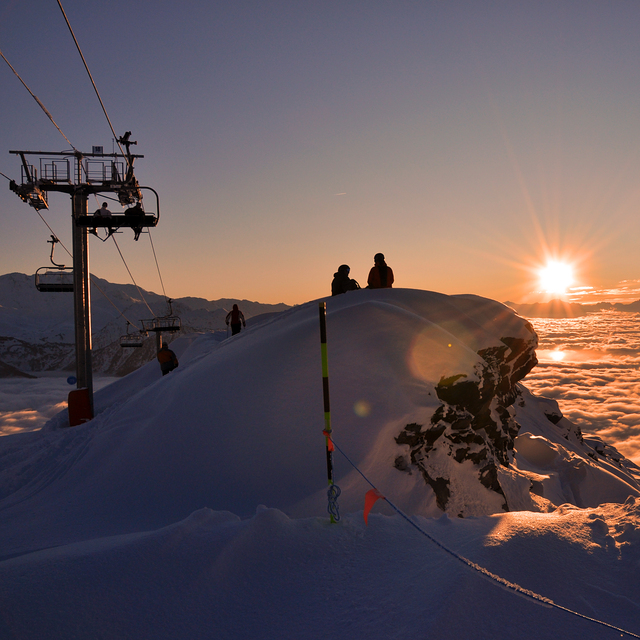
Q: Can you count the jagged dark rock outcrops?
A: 1